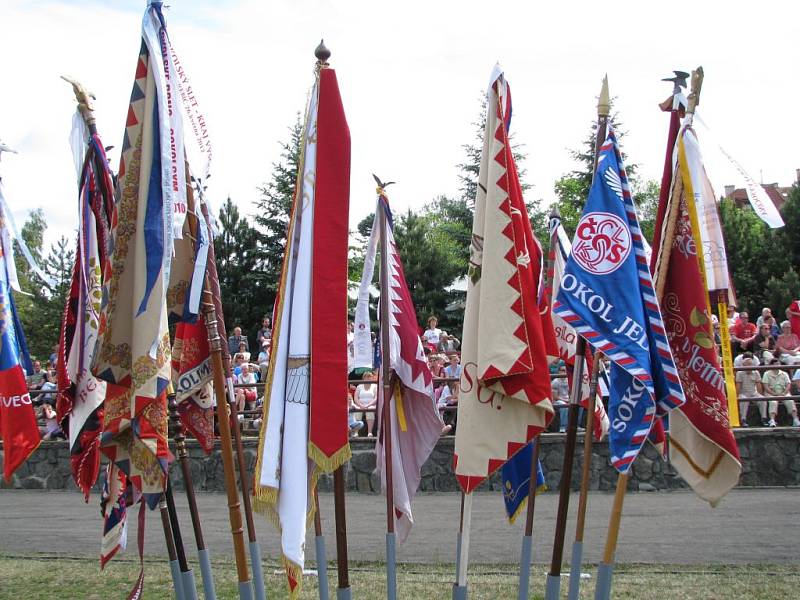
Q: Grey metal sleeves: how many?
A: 14